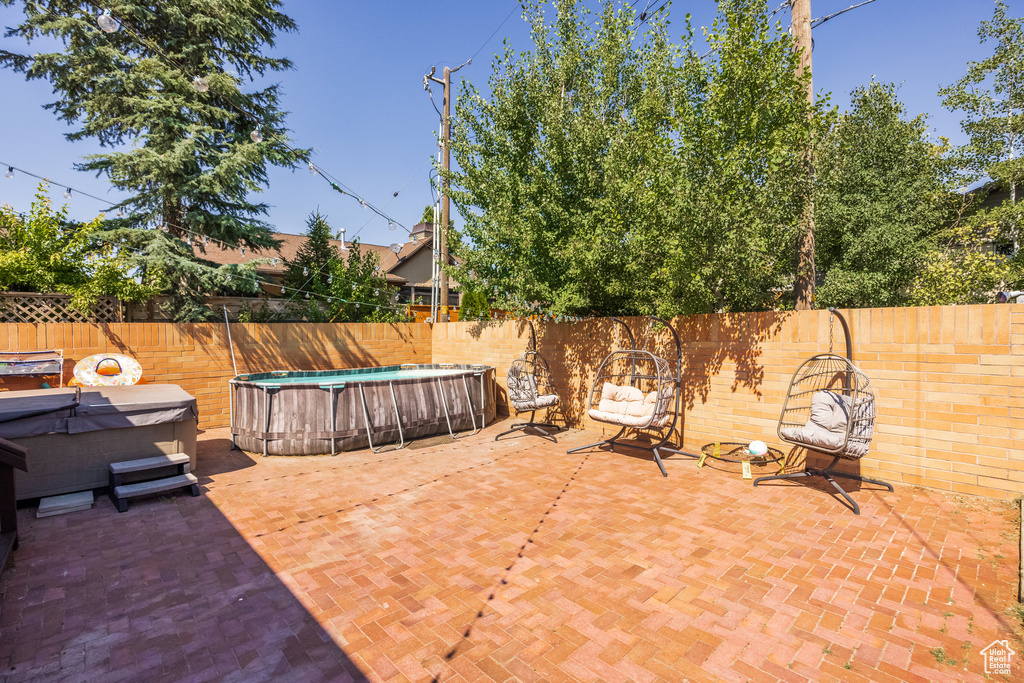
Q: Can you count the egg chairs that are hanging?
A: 3